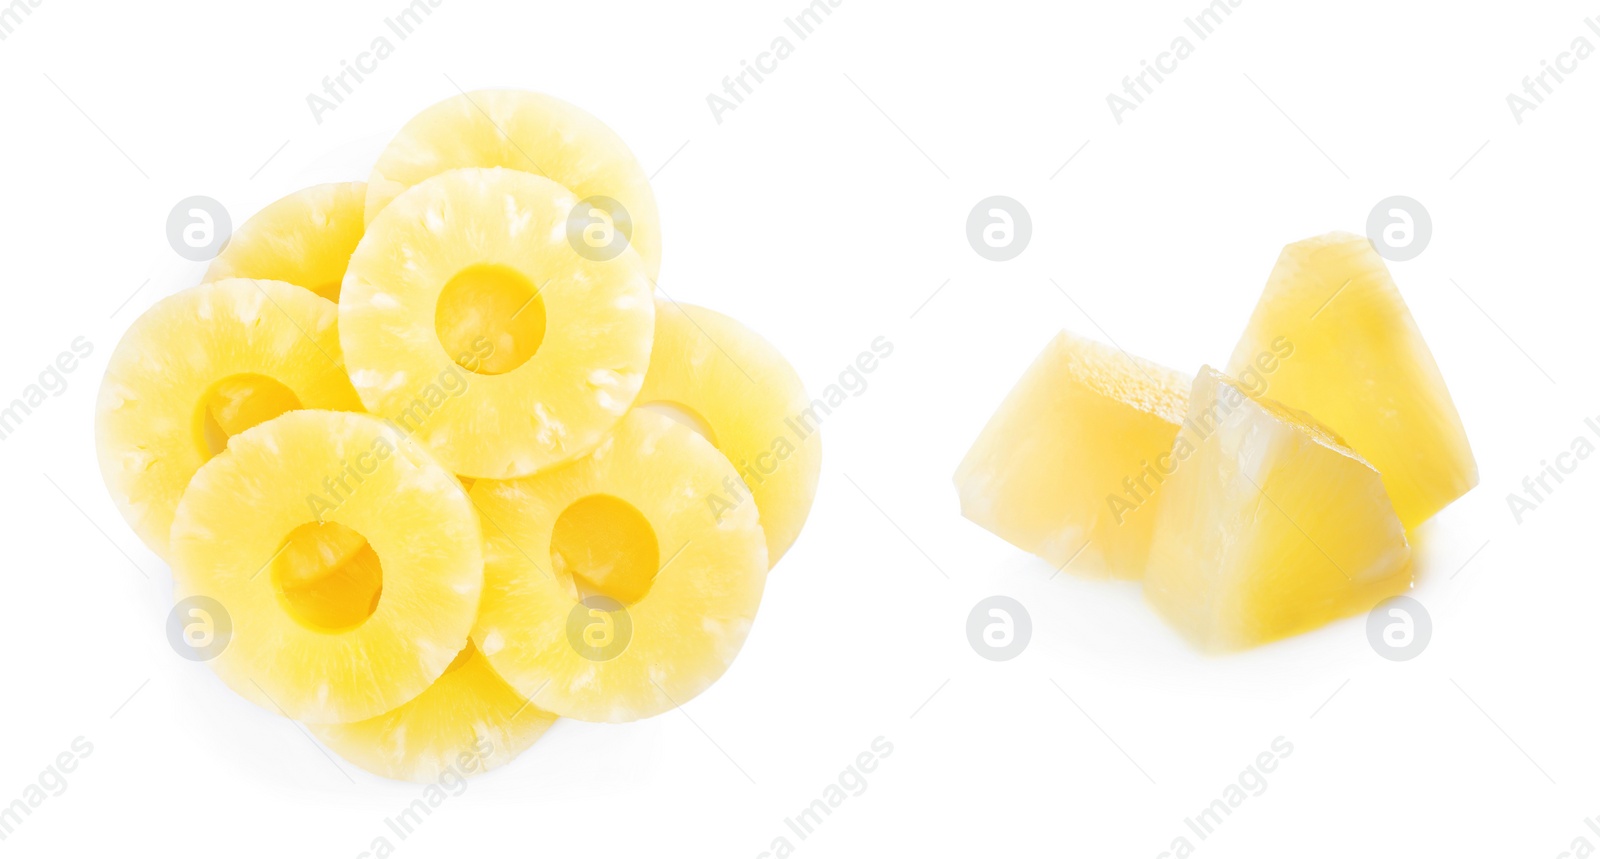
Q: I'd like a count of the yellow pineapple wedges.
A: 3